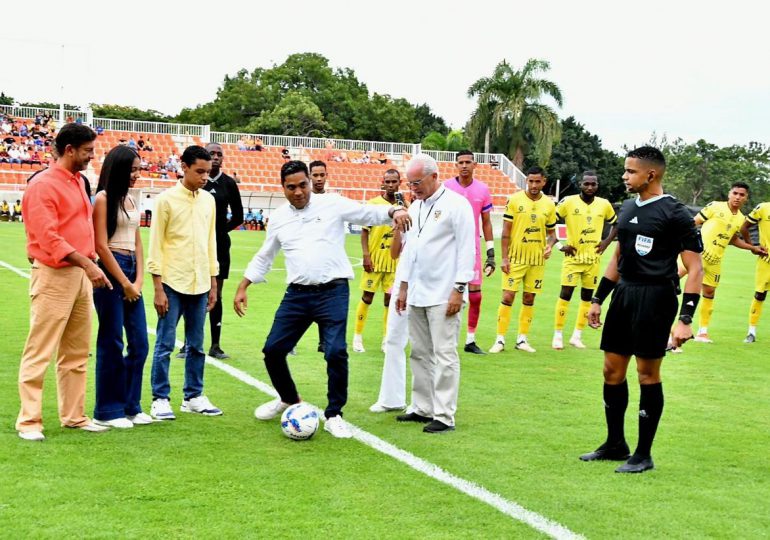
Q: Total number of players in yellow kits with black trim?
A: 5